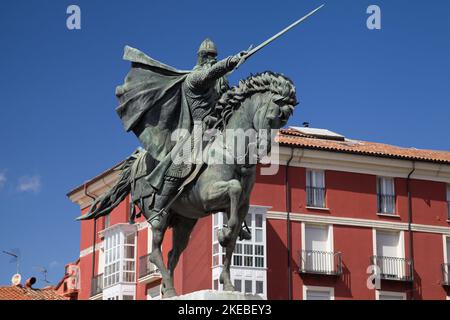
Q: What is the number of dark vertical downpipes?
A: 3